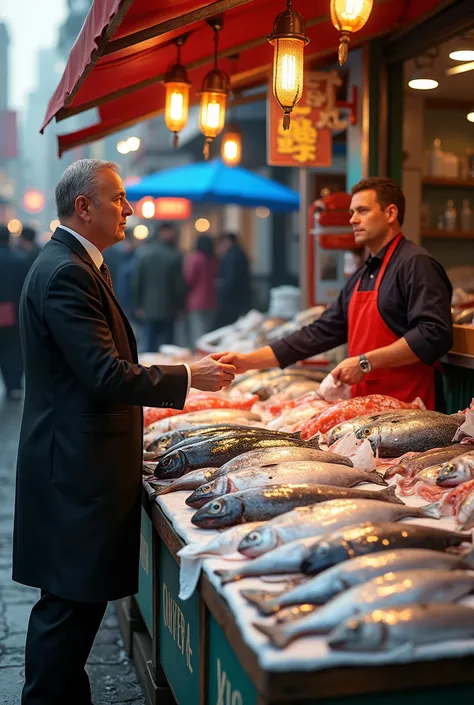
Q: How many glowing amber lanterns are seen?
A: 5